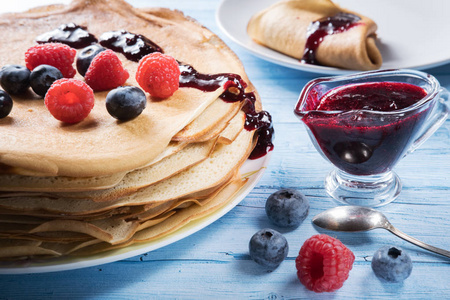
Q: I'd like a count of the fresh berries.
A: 13